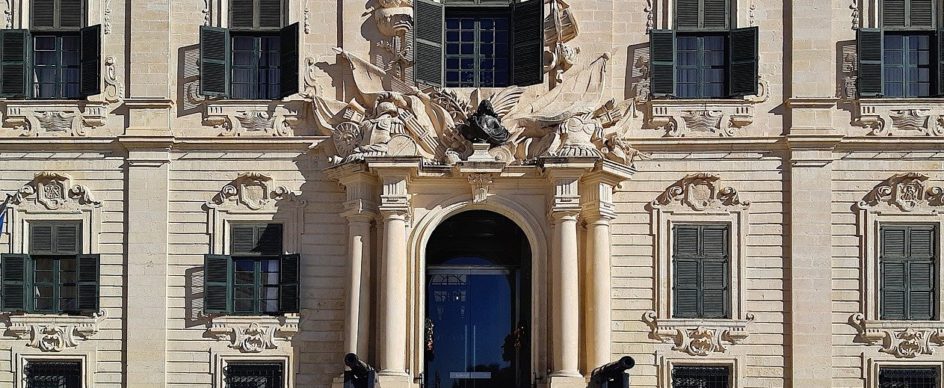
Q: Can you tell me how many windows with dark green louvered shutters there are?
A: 9